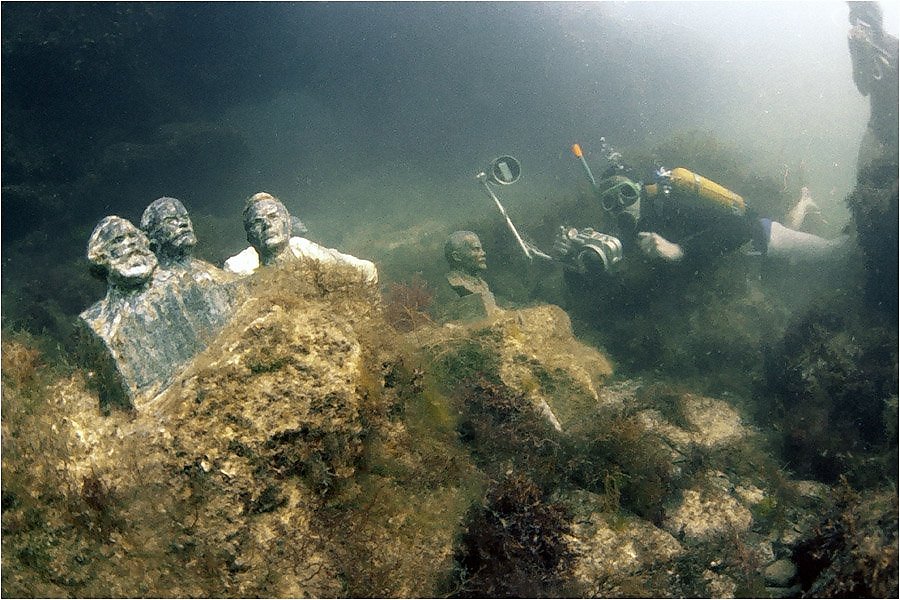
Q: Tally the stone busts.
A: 4